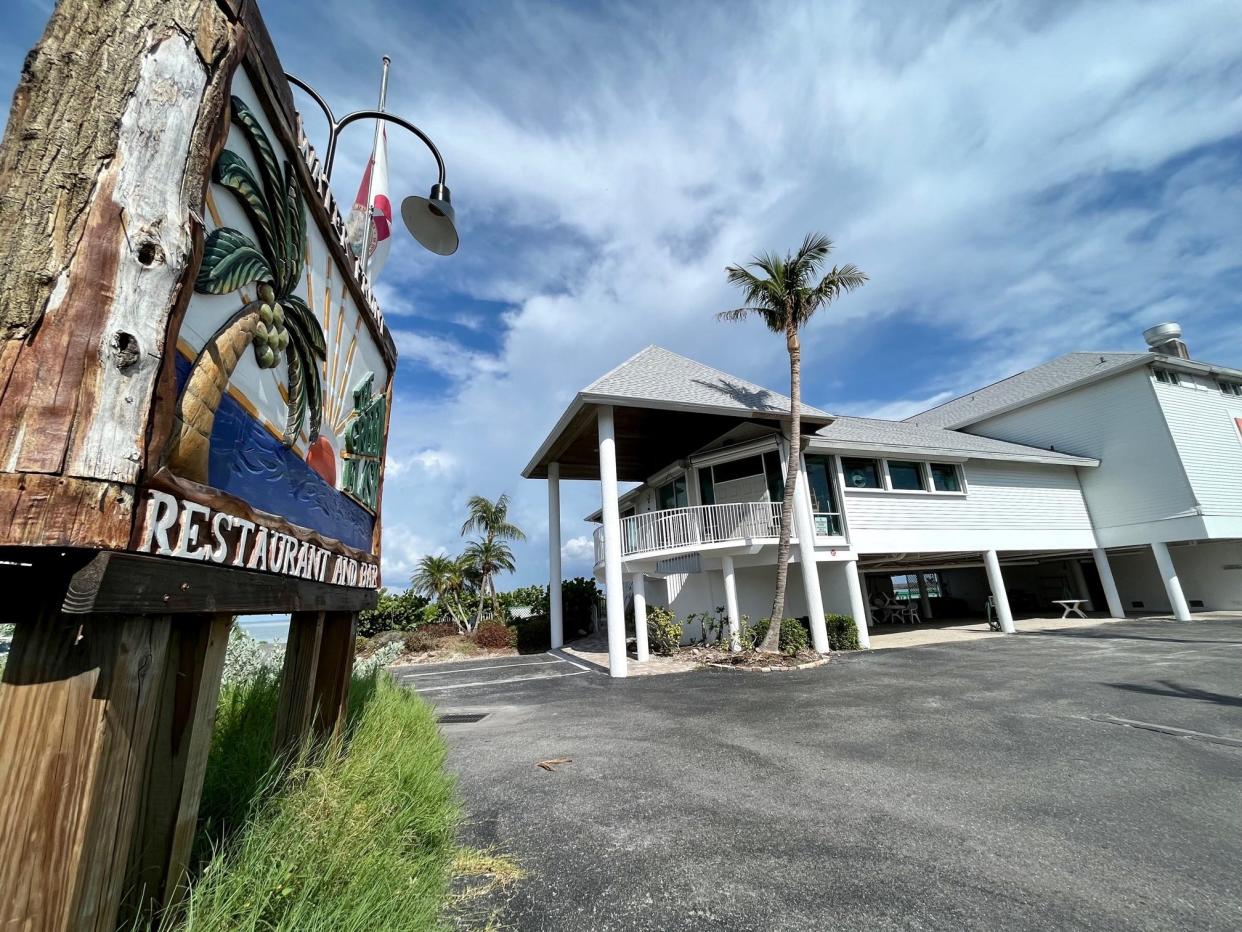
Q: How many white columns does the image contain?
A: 9